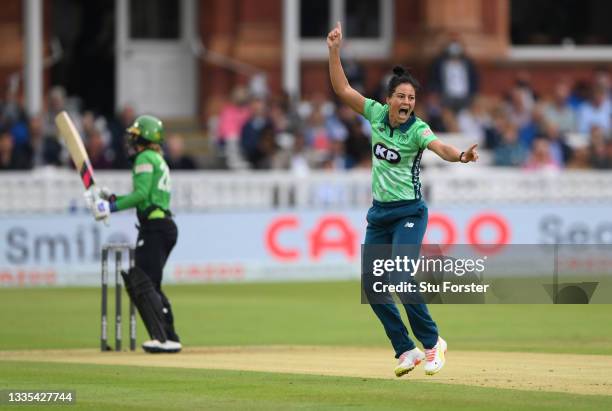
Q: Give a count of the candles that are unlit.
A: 0